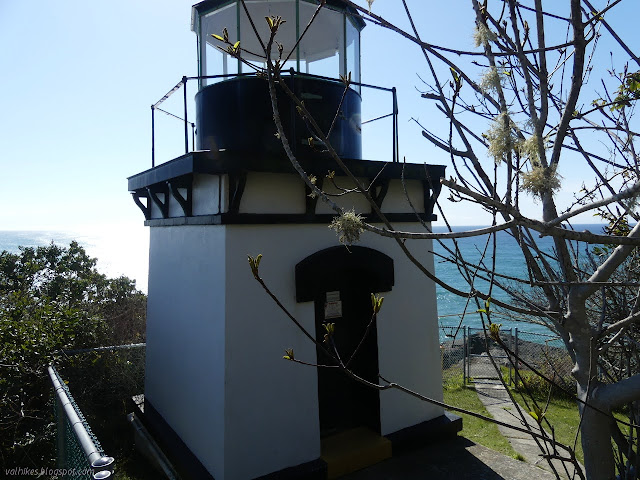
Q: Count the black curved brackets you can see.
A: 7